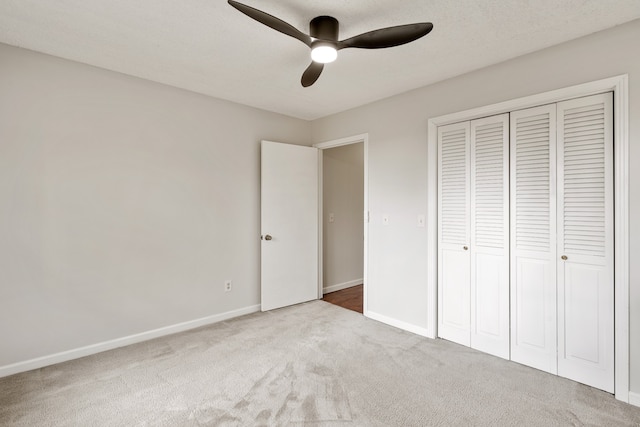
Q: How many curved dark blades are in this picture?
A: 3